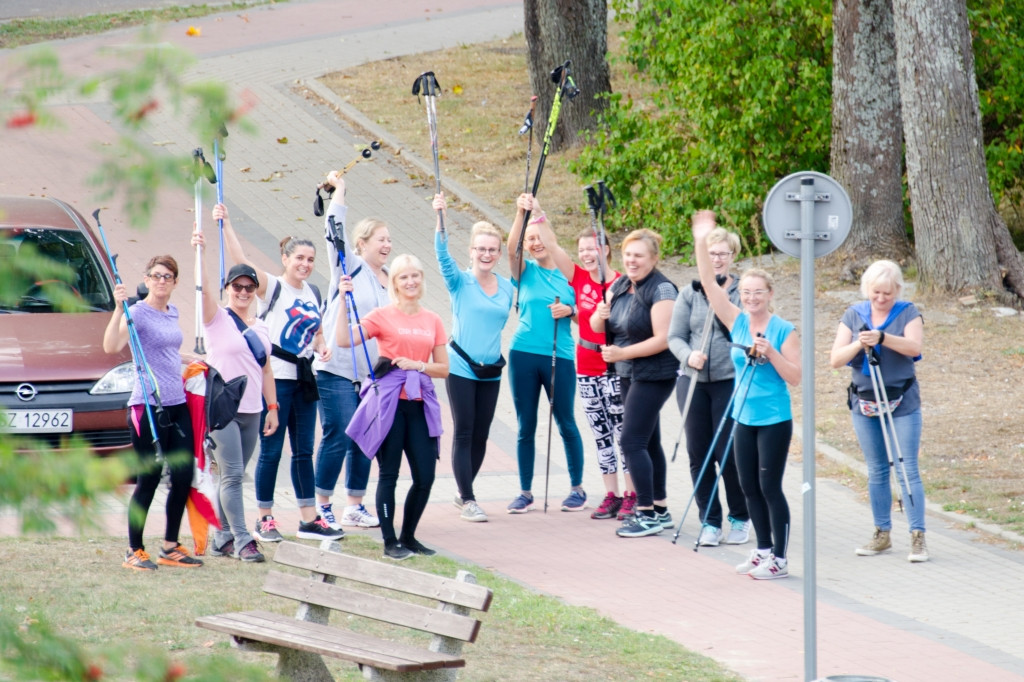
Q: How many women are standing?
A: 12